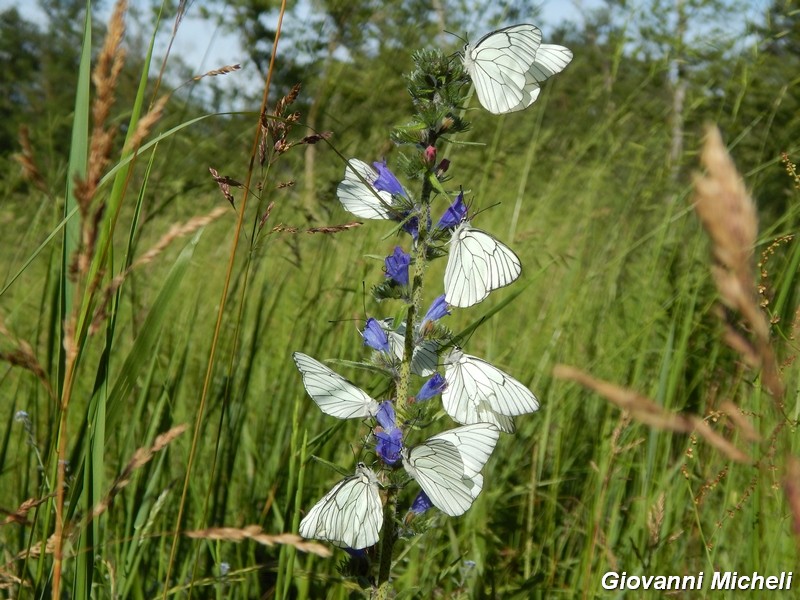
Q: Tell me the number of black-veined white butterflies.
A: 8